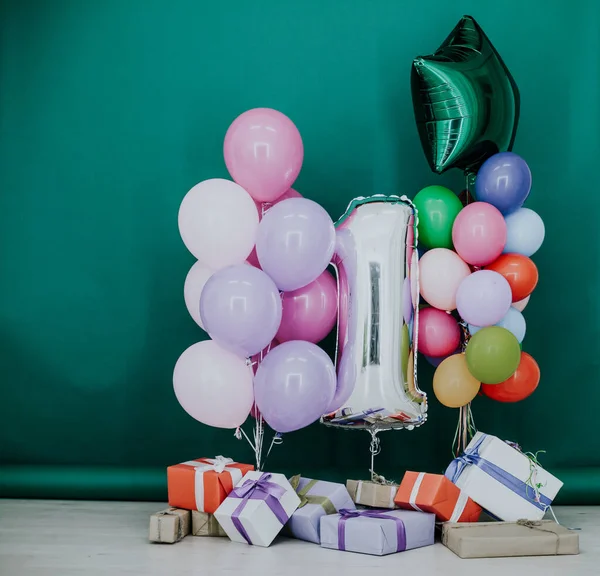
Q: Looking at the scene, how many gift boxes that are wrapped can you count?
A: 10